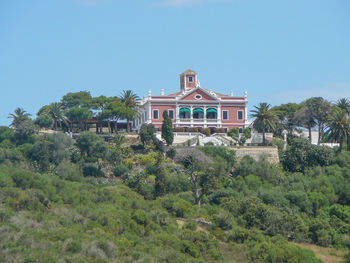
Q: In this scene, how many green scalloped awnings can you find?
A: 3